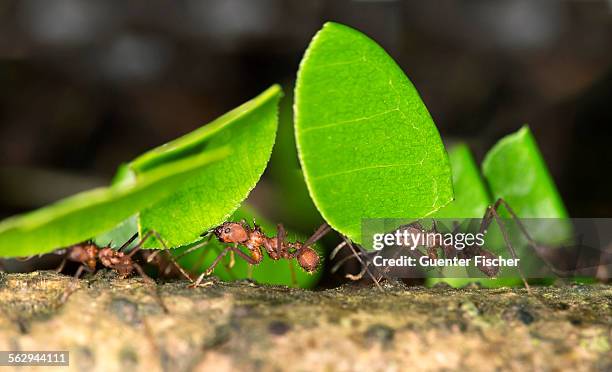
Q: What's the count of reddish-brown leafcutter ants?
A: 3